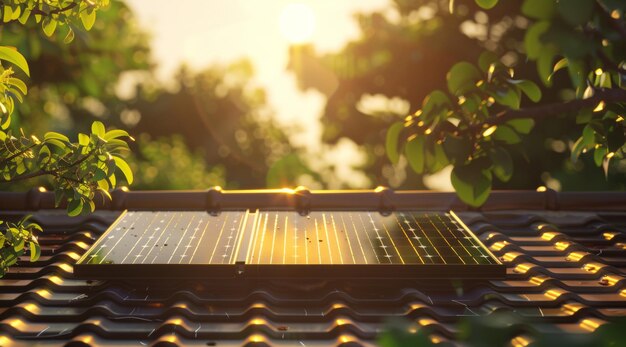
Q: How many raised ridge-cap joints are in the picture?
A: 6